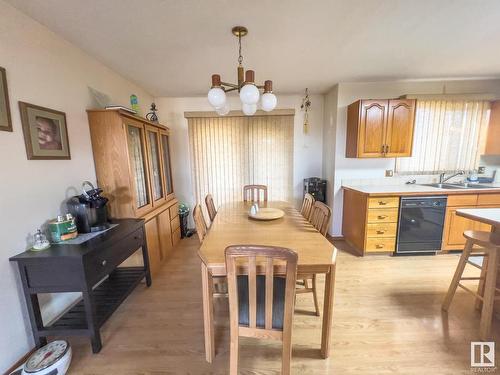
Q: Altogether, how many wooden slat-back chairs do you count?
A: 6